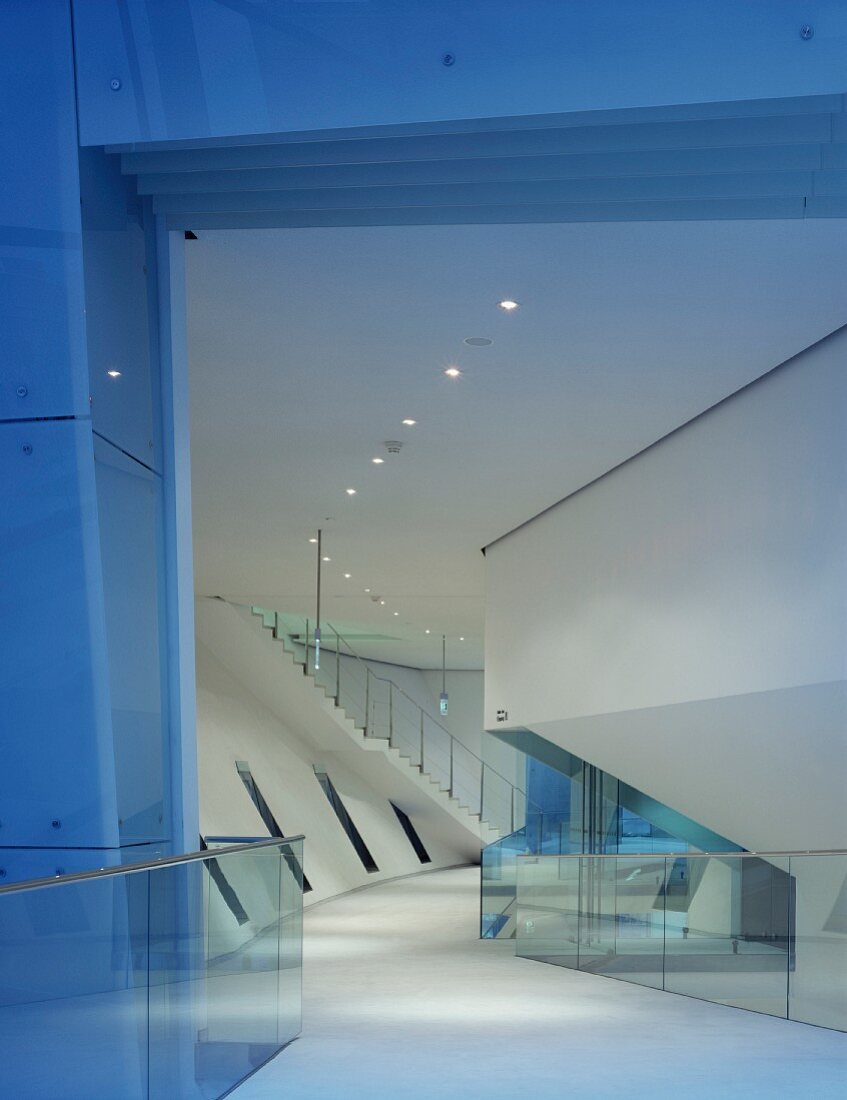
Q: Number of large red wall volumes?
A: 0